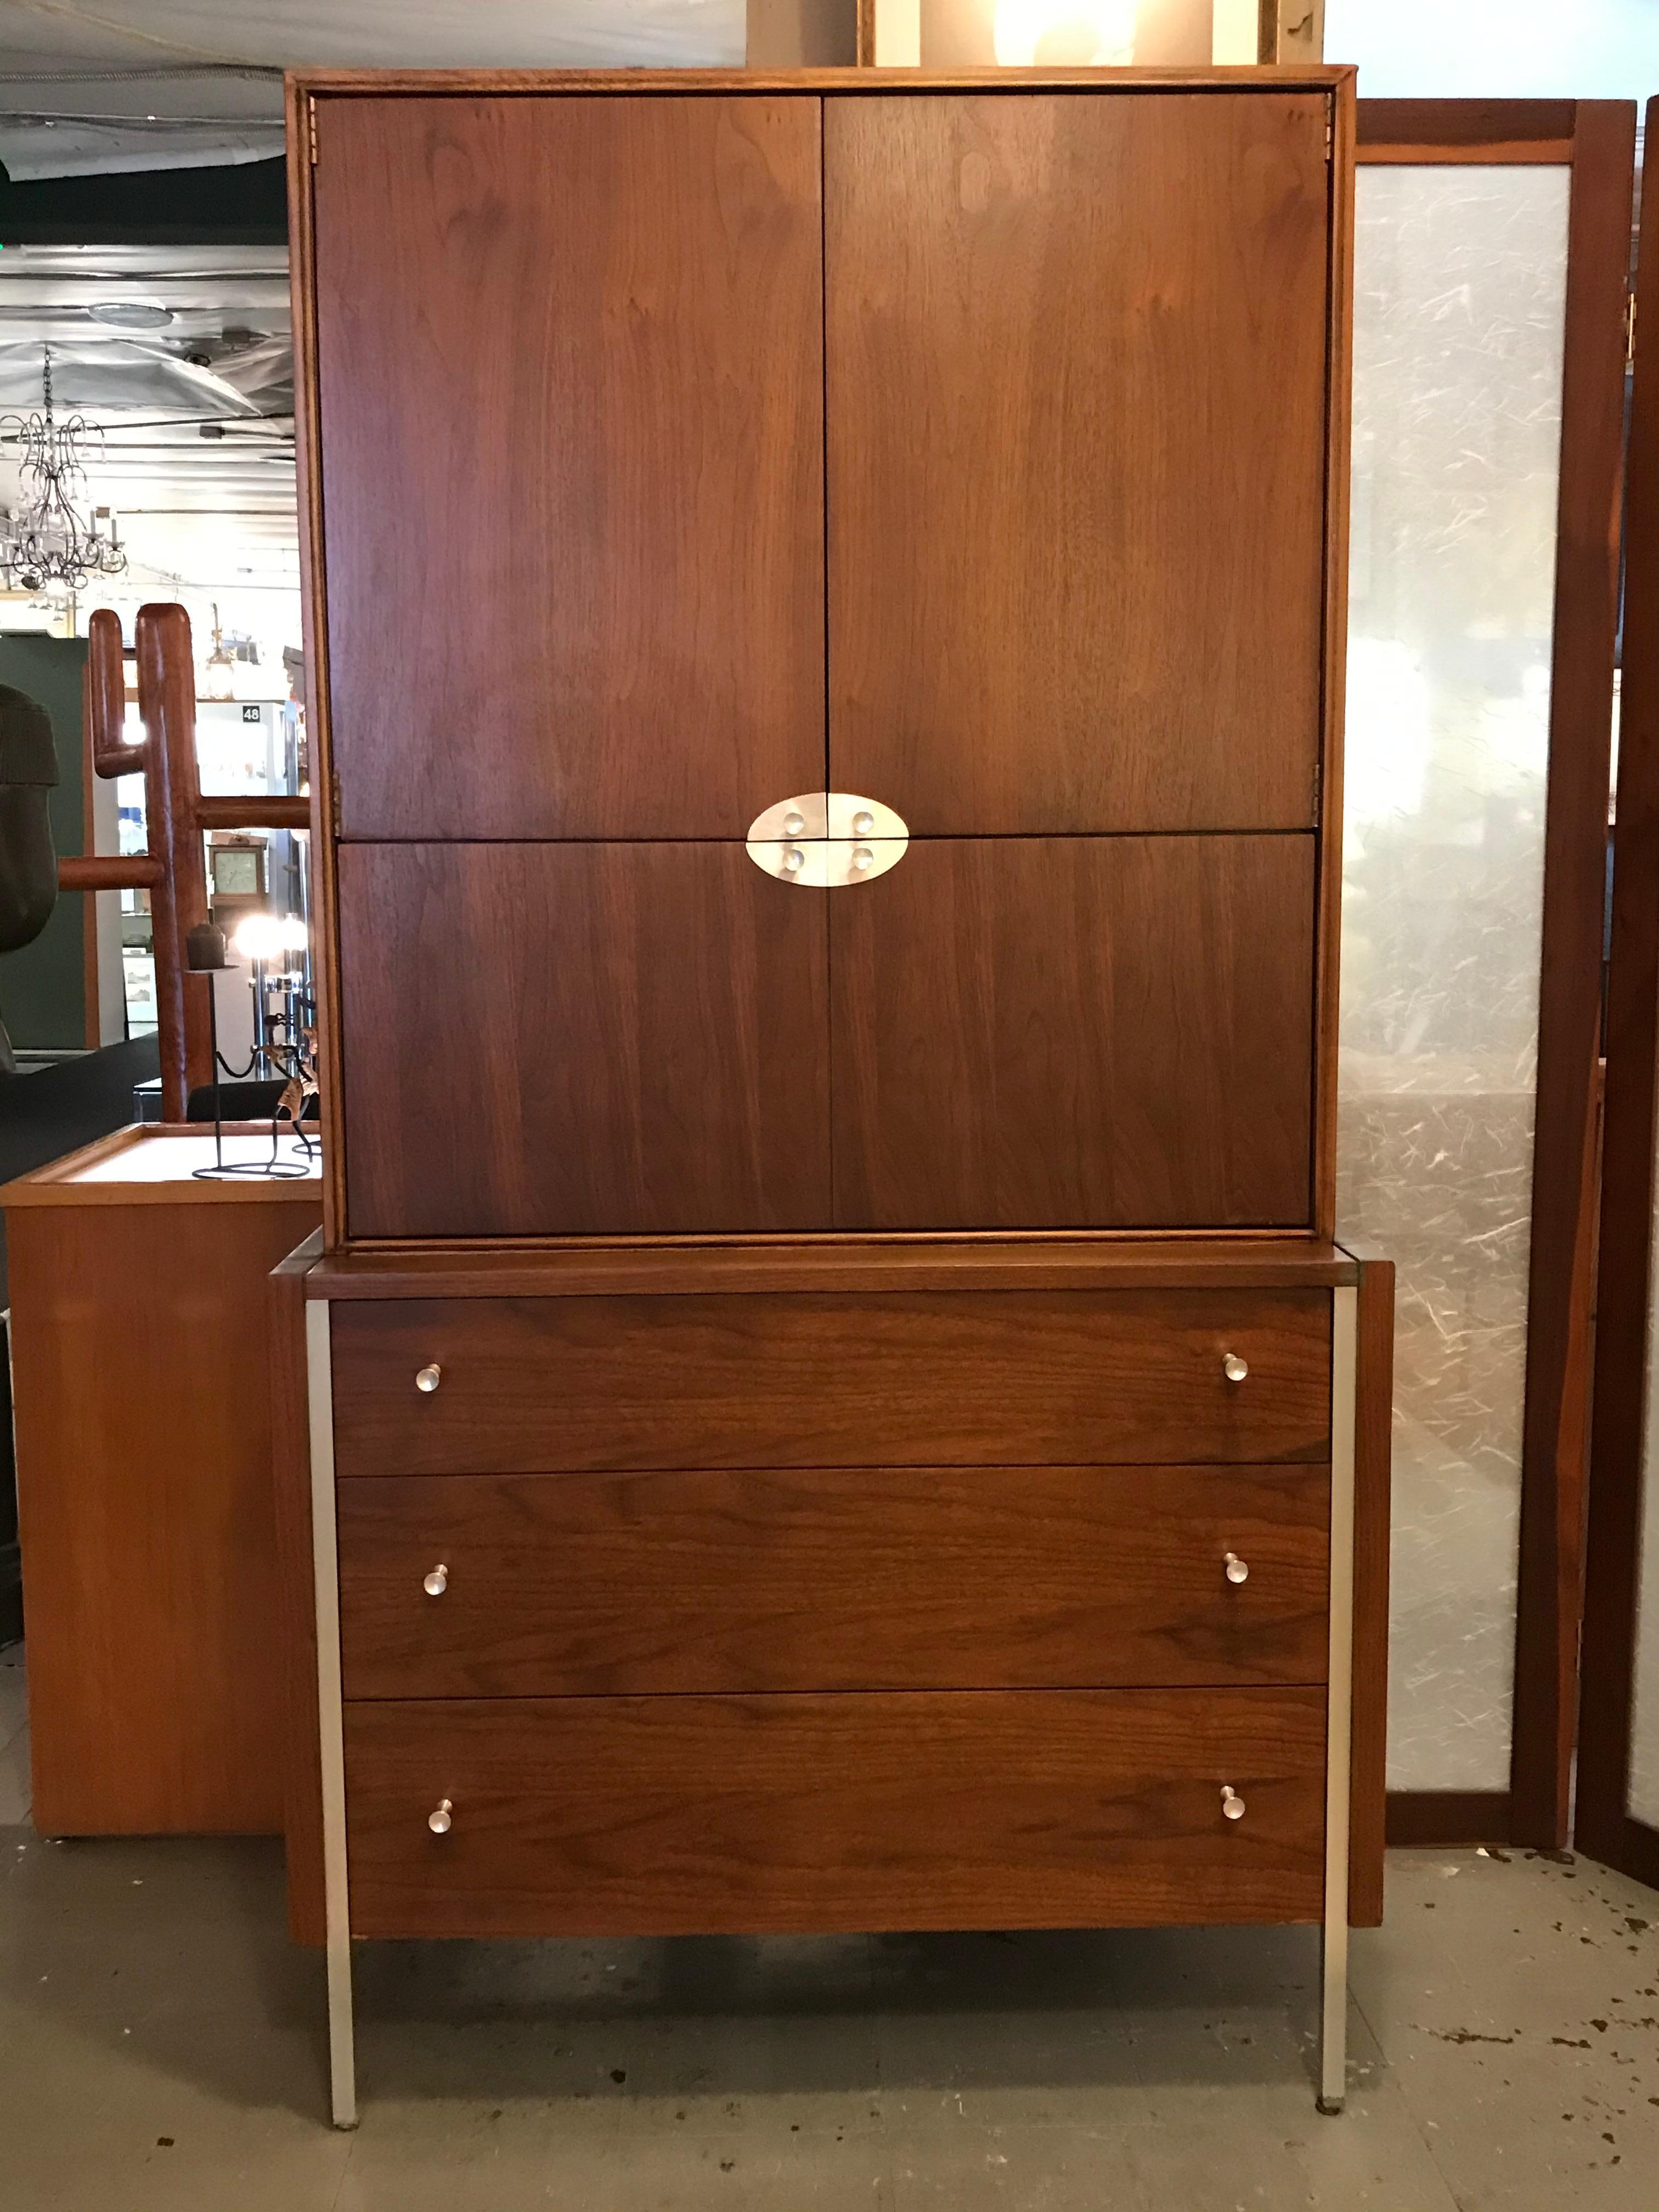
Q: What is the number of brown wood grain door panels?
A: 4